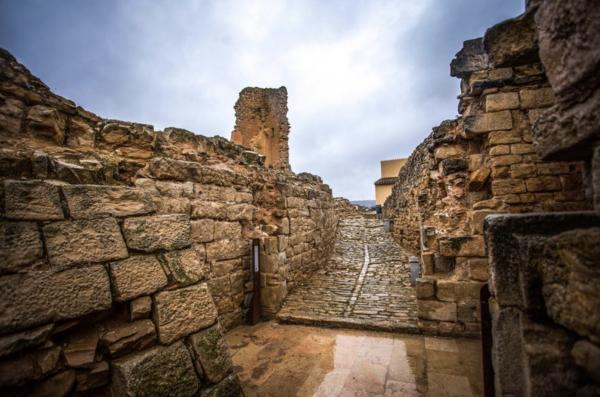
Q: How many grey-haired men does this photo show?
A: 0